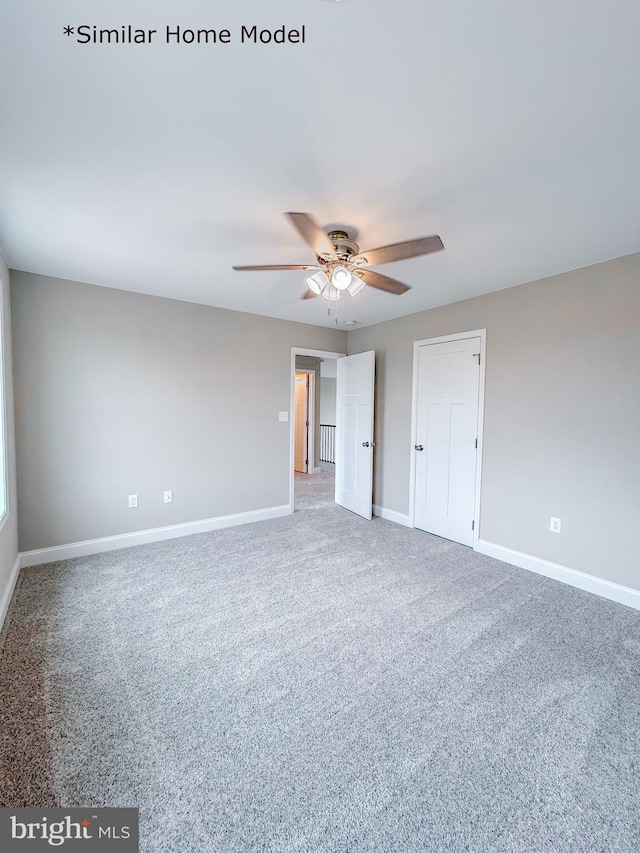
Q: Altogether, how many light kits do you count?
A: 1